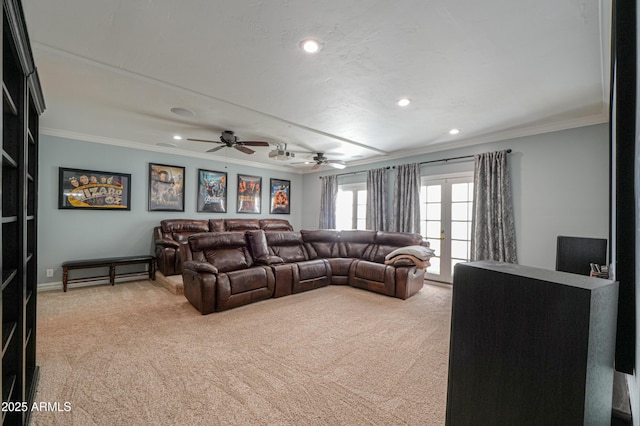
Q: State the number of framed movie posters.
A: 5